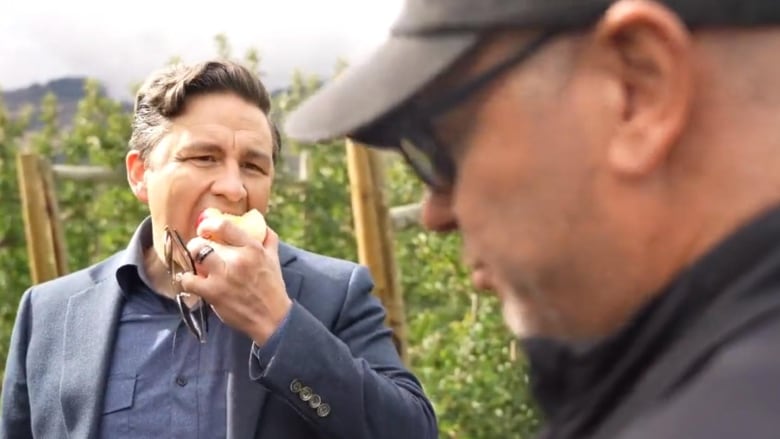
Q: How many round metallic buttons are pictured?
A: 4